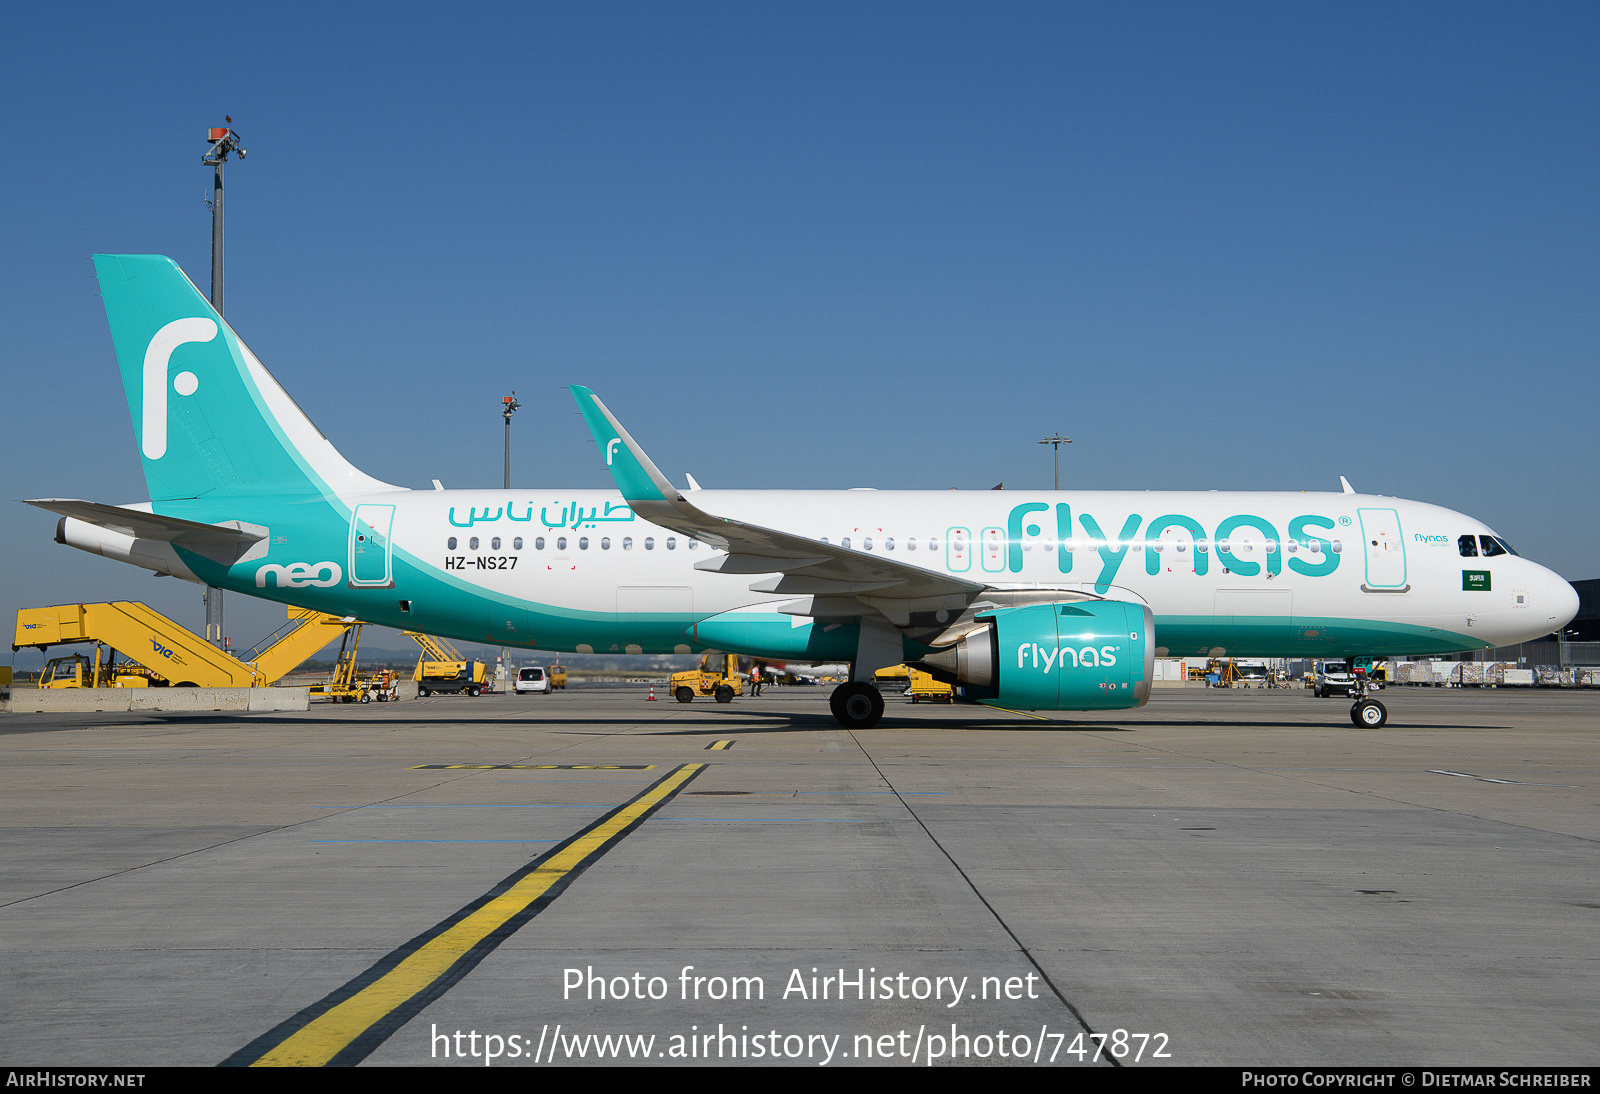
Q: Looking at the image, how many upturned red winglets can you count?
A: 0